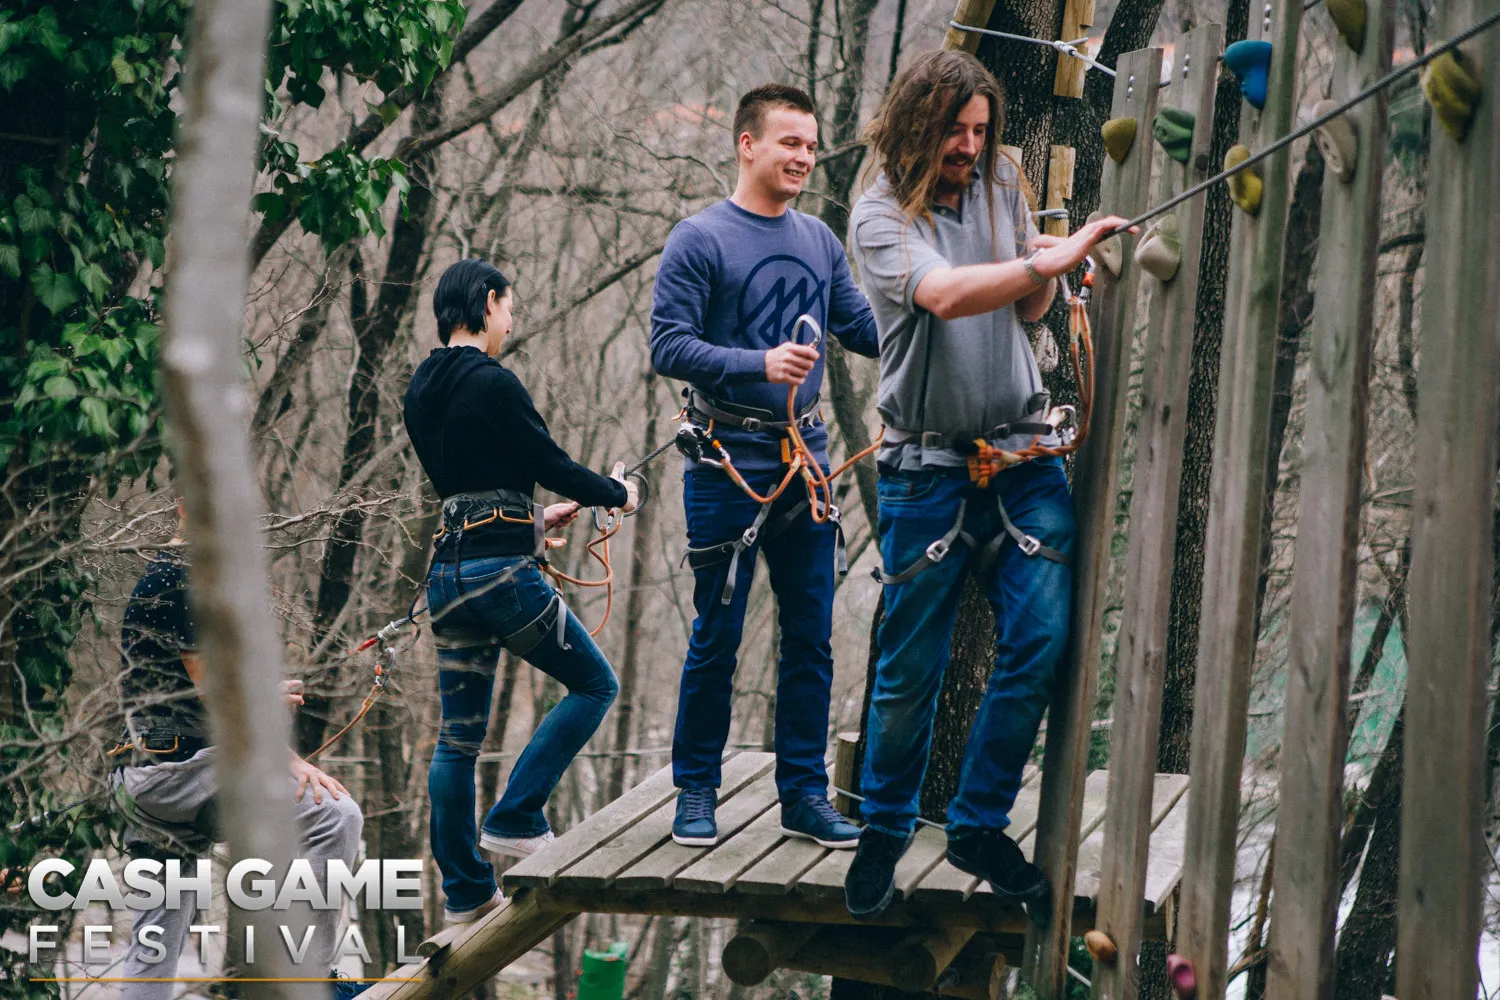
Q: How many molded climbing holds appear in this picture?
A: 11